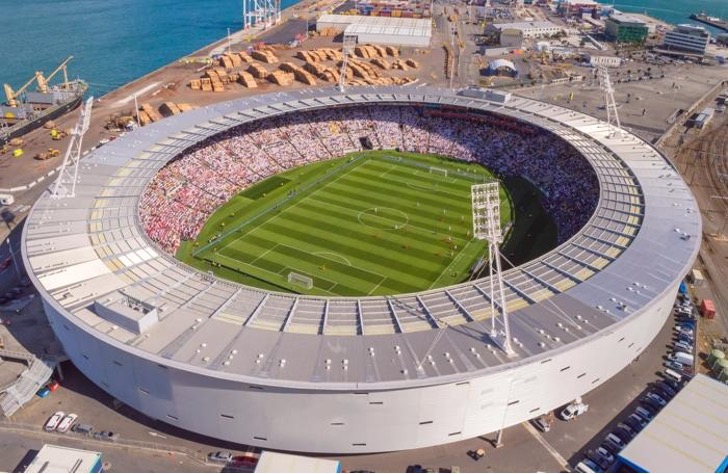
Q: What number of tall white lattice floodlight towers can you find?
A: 4